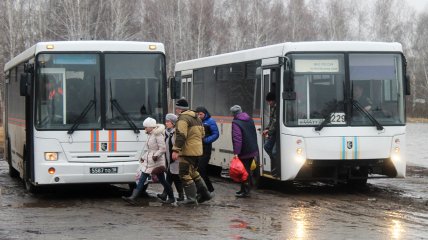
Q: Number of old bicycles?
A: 0